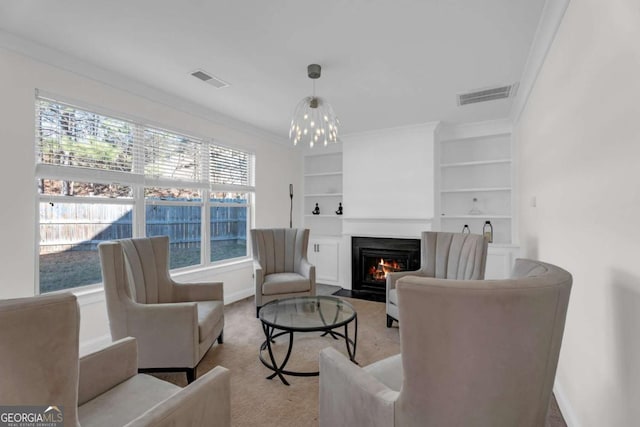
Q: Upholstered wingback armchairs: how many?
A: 5